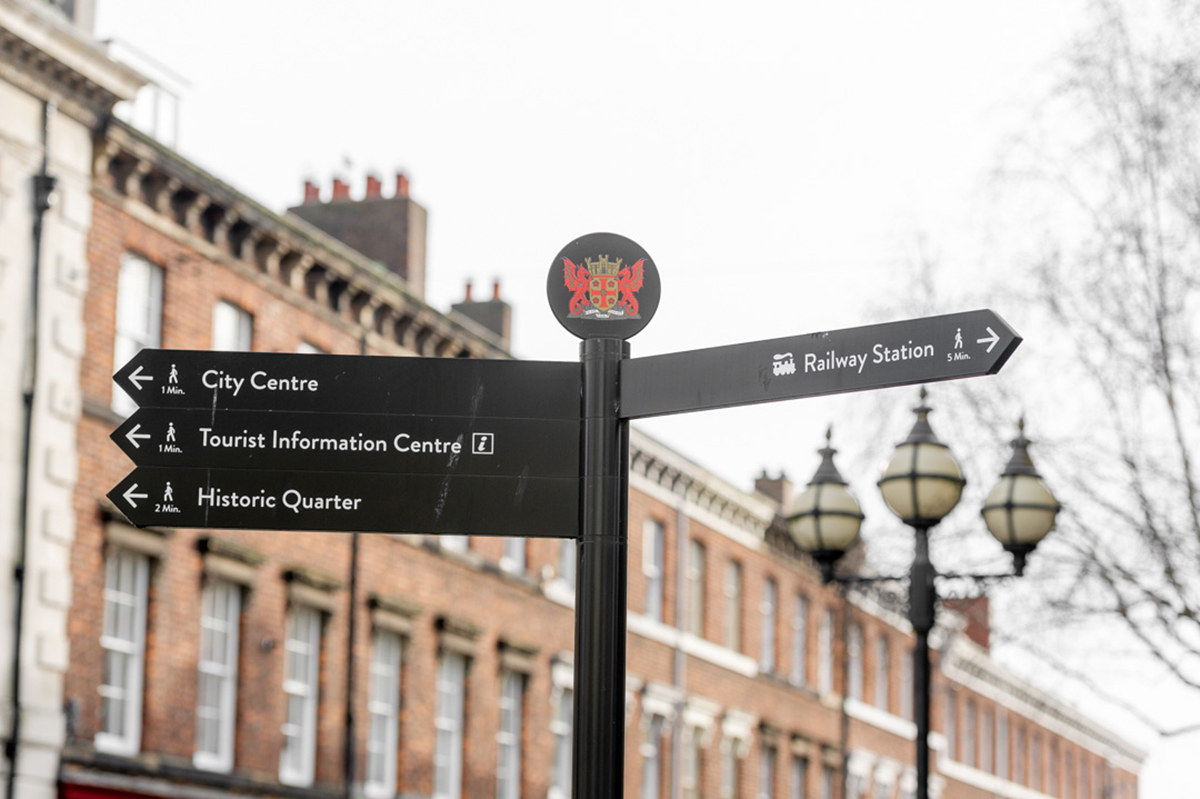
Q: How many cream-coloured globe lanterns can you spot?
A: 3